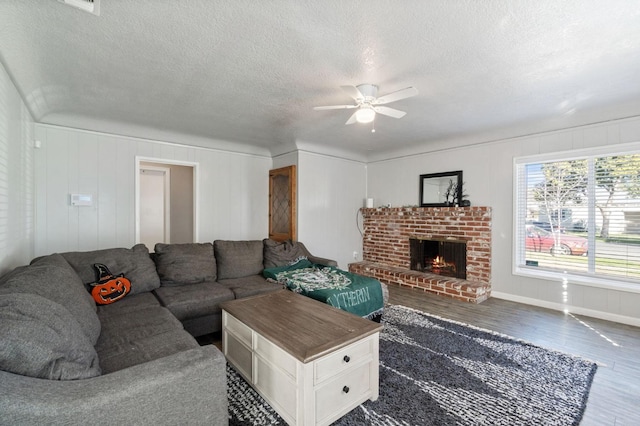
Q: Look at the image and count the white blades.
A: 5